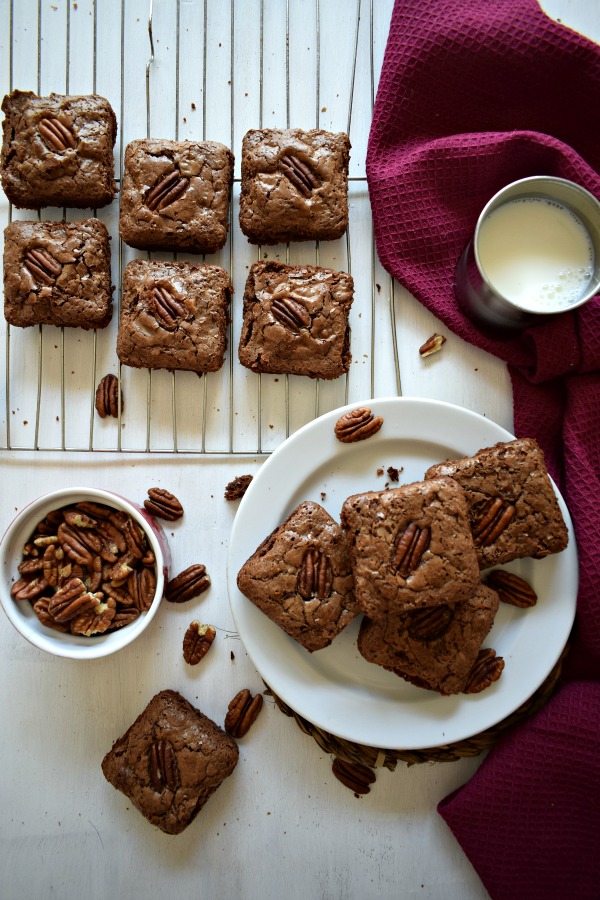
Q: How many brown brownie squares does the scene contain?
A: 11